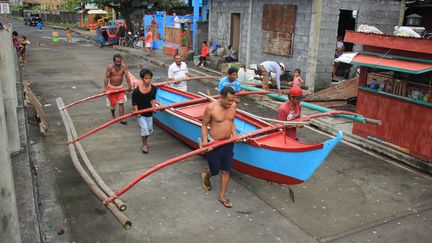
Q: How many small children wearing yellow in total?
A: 1